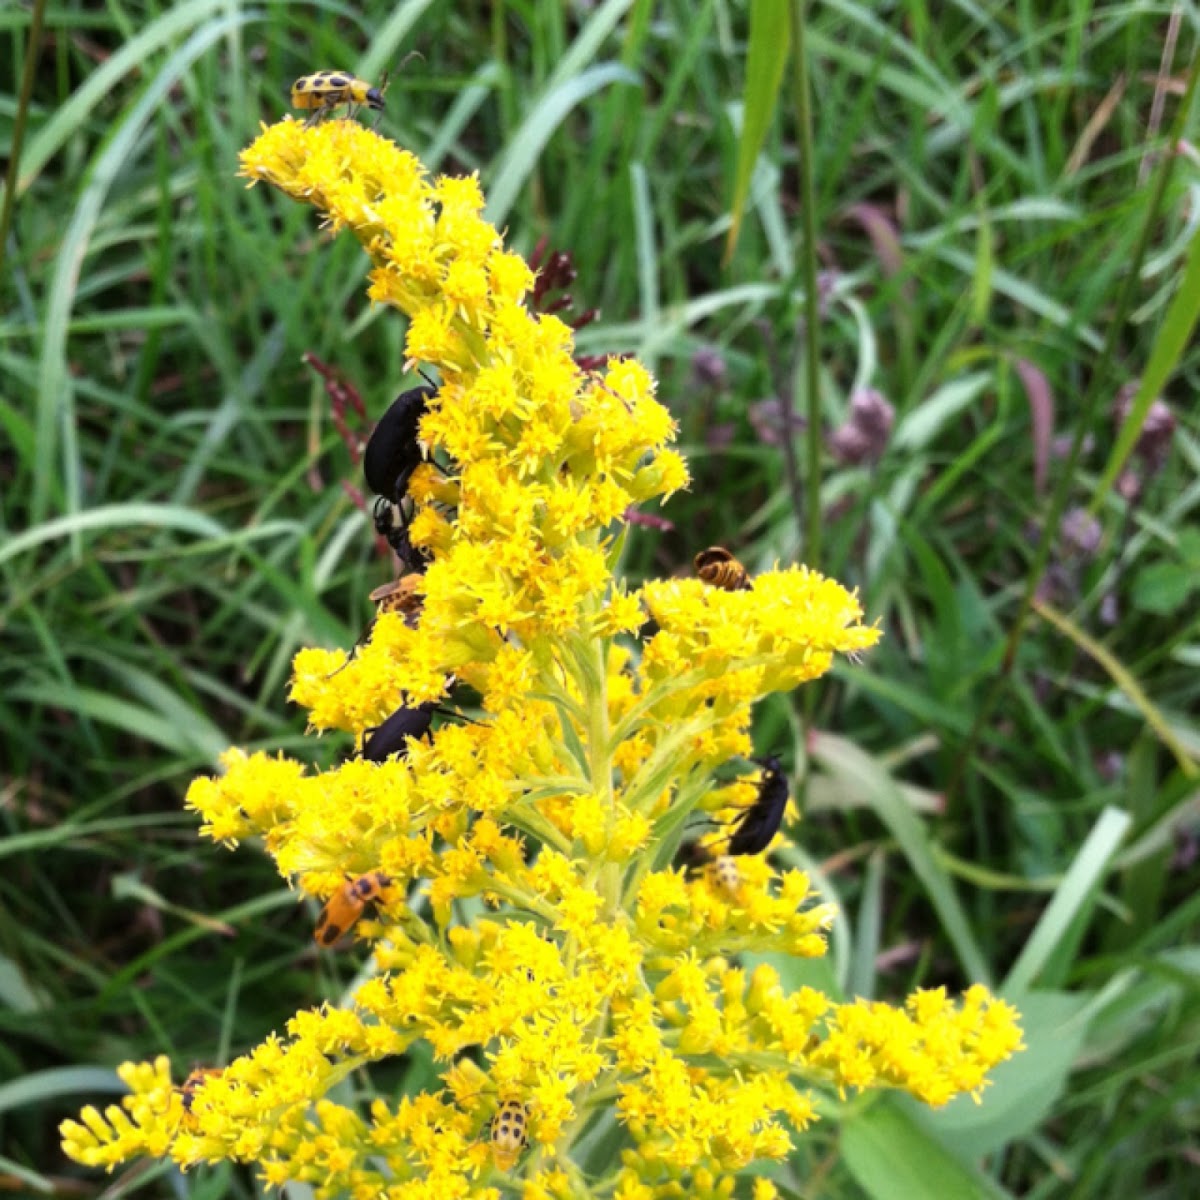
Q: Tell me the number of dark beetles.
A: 4